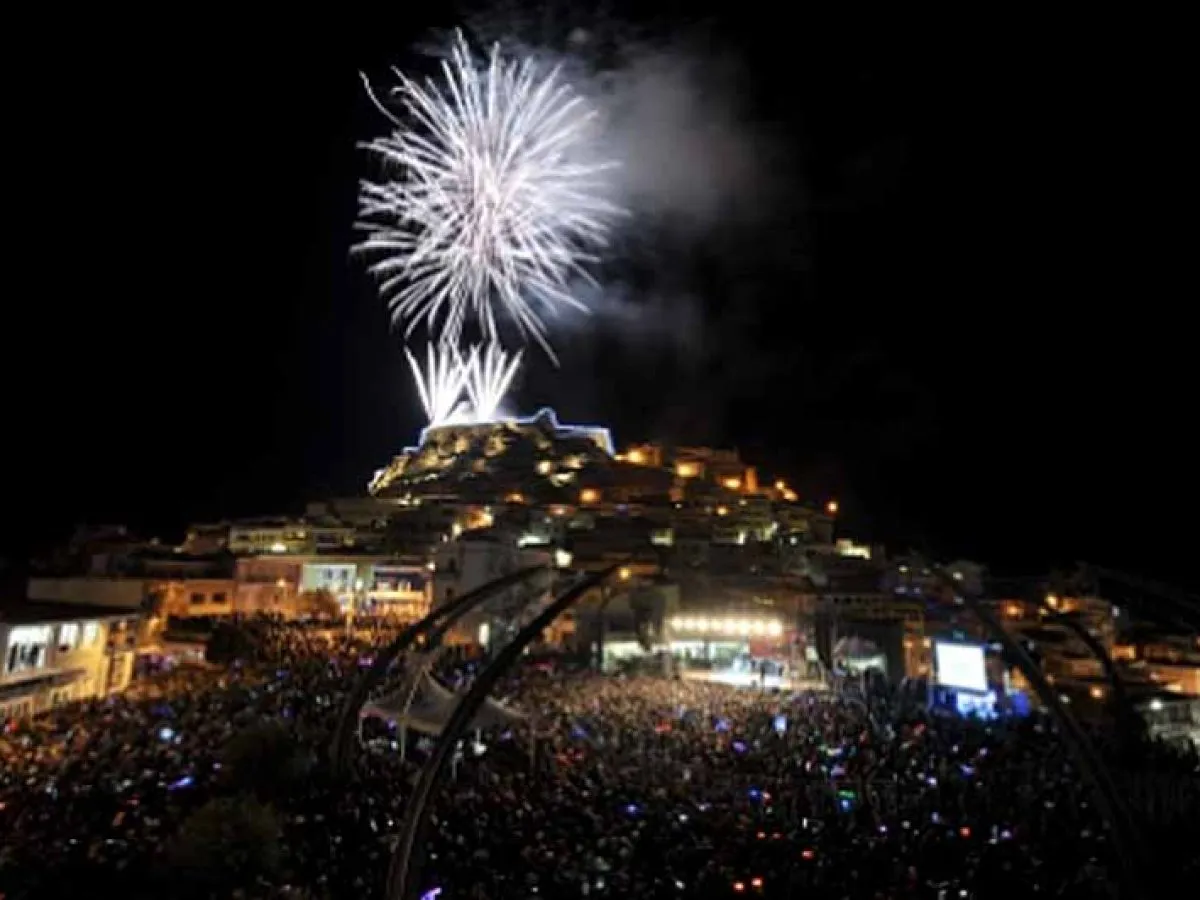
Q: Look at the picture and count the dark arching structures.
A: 4